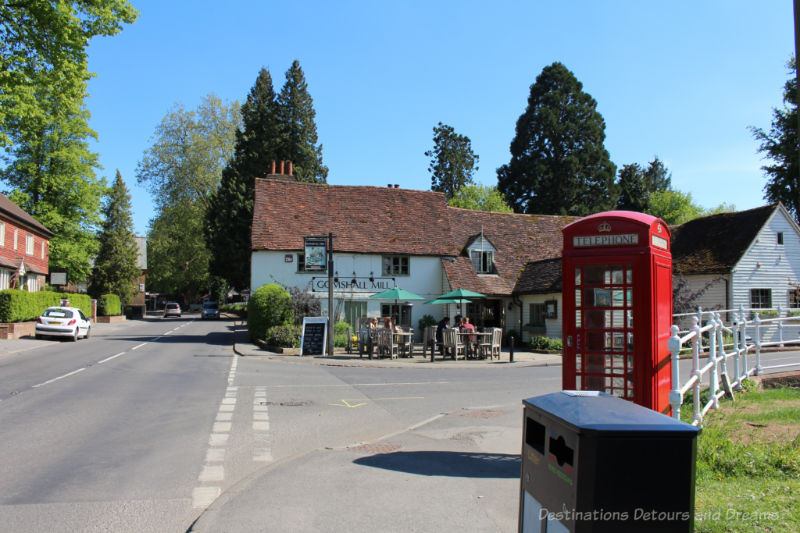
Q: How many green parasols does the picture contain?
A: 3